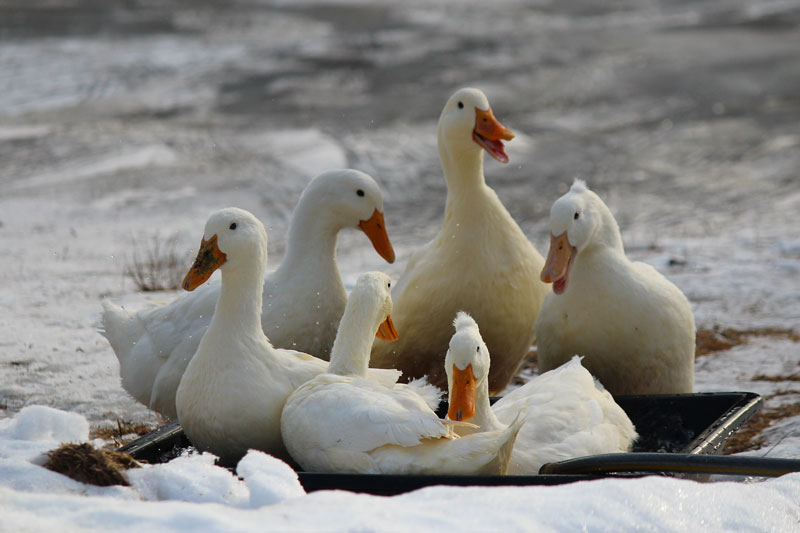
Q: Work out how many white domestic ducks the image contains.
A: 6